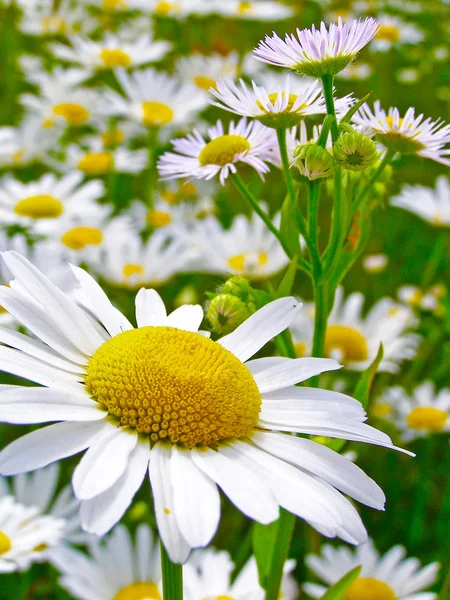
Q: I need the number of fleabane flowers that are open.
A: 4